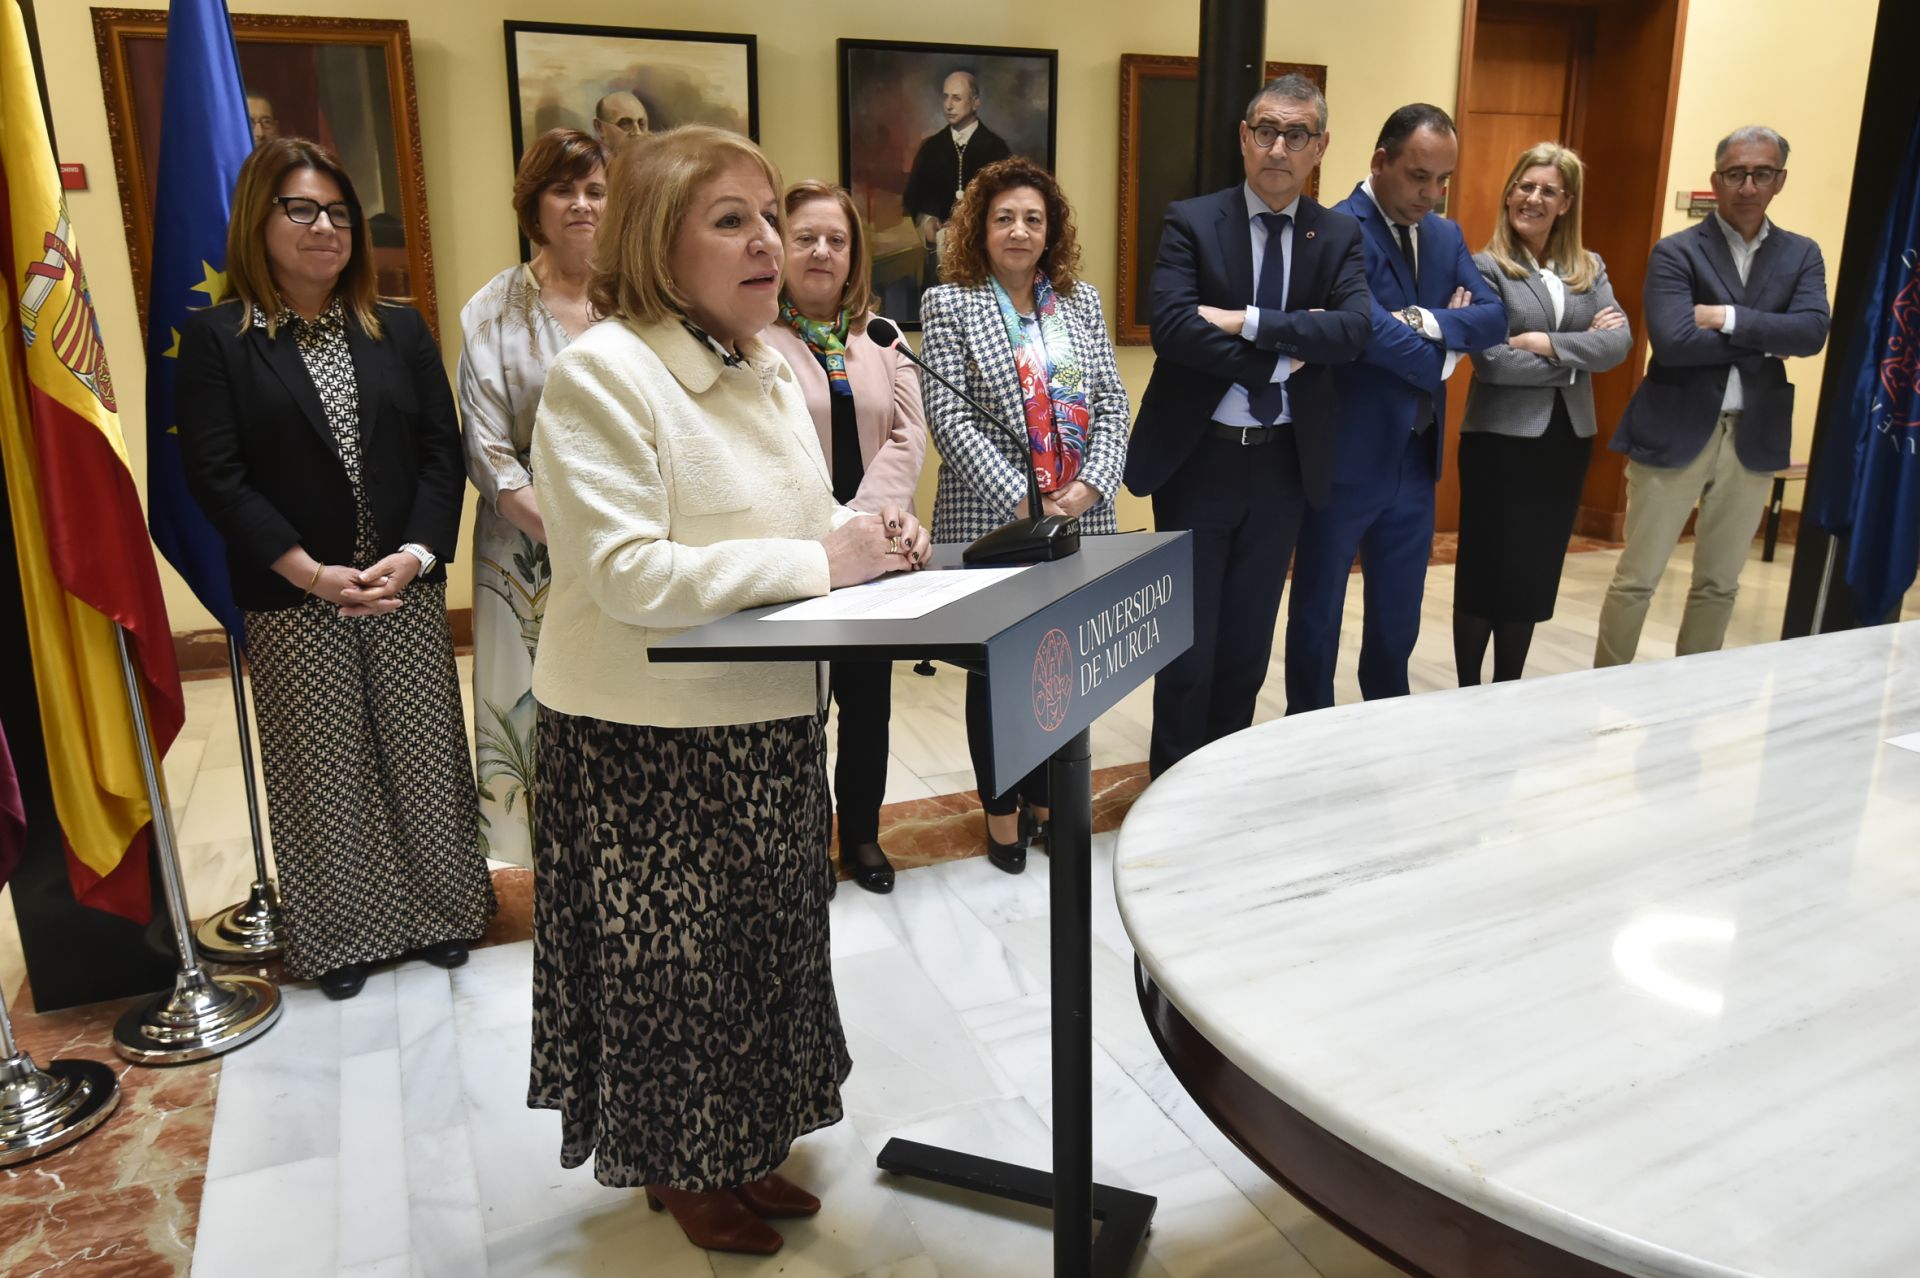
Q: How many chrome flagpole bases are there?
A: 3